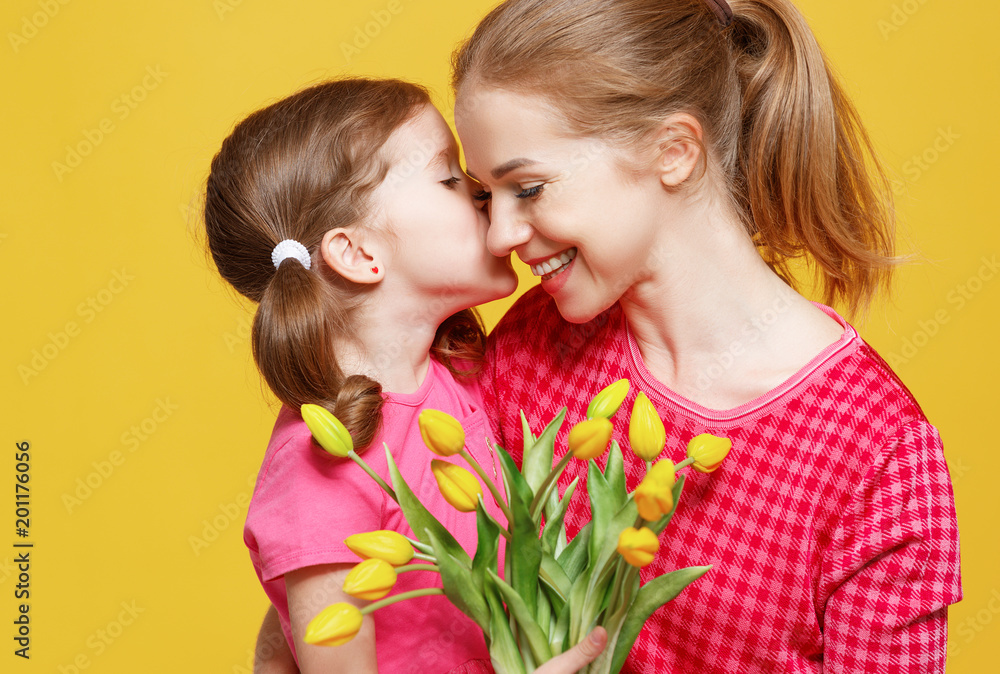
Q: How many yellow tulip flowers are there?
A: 13